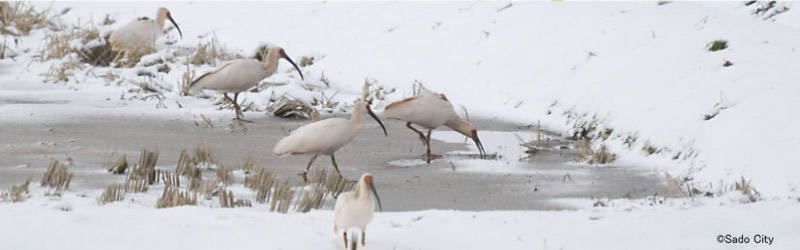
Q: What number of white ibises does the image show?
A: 5